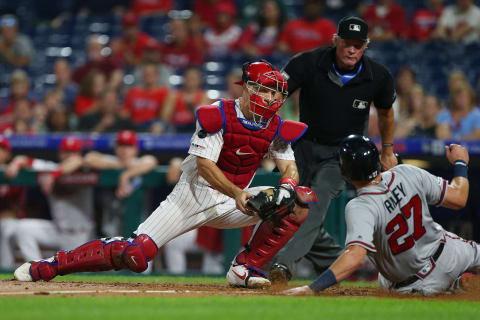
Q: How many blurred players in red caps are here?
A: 3